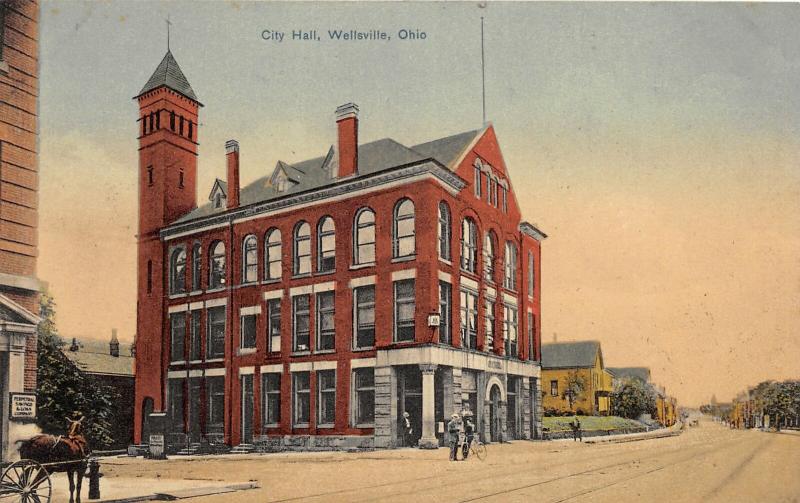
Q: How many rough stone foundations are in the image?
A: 1